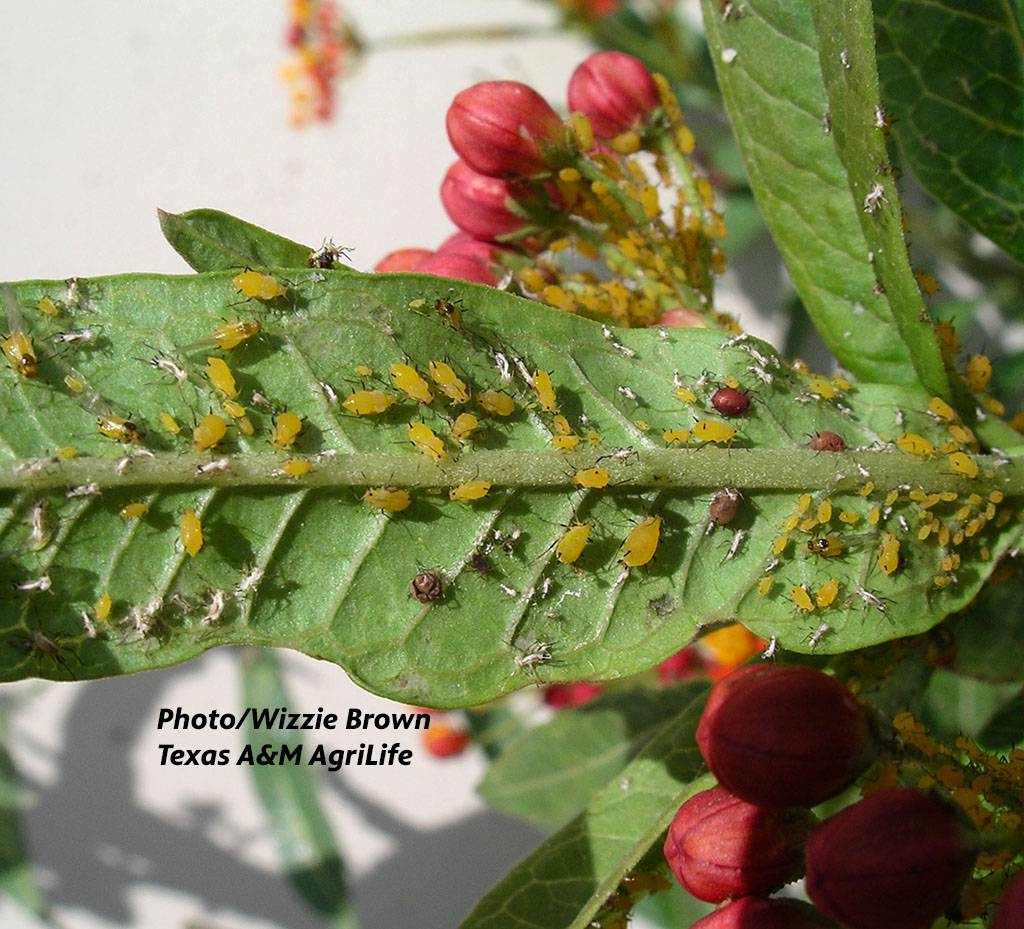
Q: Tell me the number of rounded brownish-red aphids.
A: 4